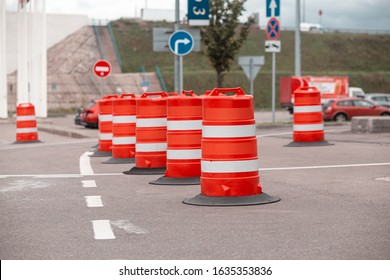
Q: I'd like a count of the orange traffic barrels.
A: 7